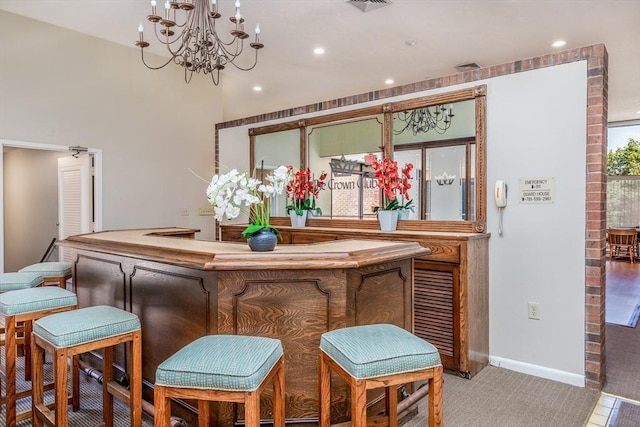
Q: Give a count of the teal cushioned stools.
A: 6